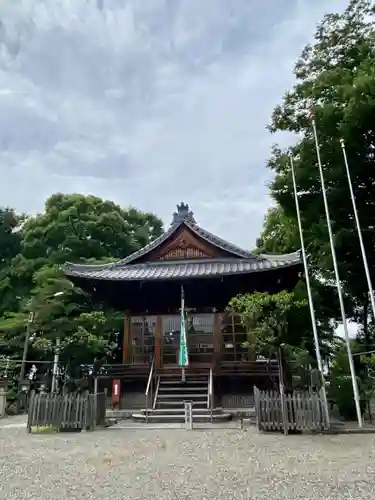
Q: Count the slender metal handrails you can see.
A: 2